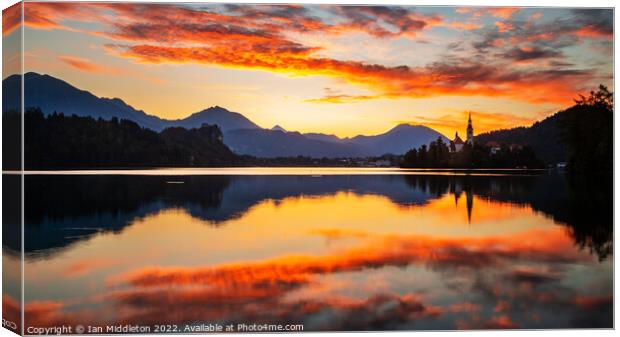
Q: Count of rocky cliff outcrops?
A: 1